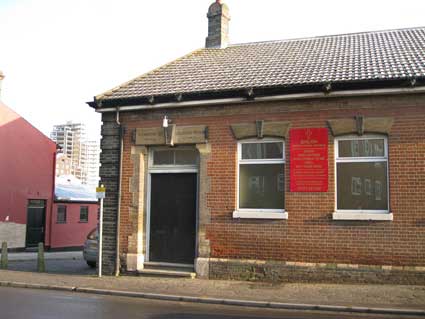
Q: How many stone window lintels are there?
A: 2